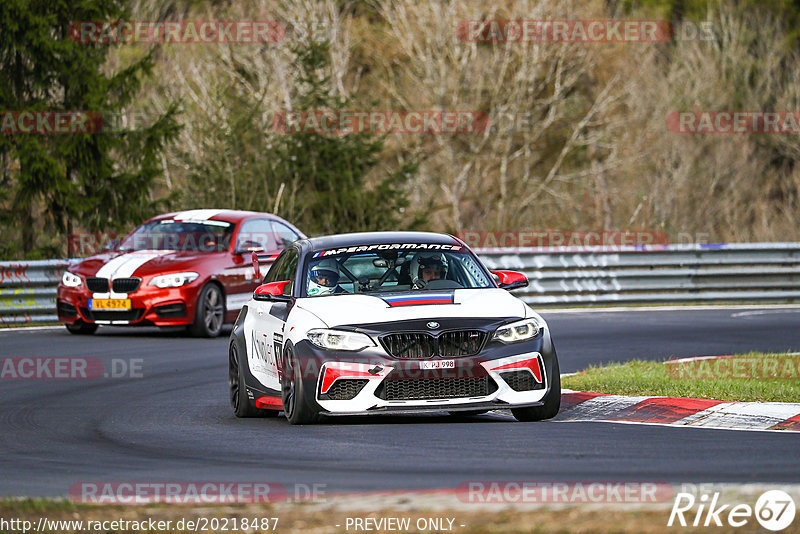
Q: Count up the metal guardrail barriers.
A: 1